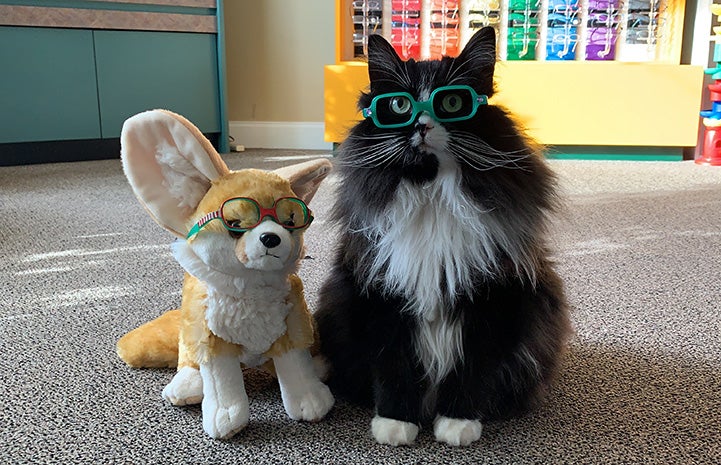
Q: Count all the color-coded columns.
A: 8